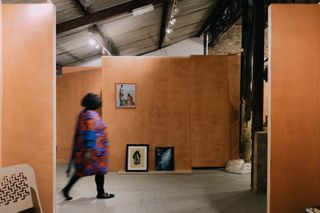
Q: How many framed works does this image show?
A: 3